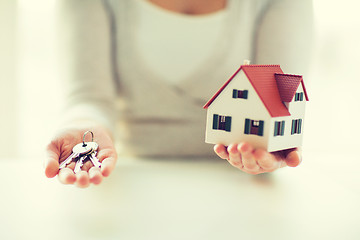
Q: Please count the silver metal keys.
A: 3